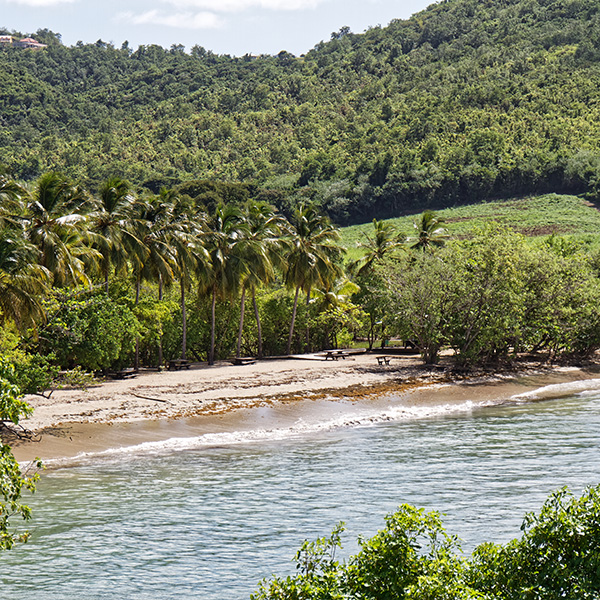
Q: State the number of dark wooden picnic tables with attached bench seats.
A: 5